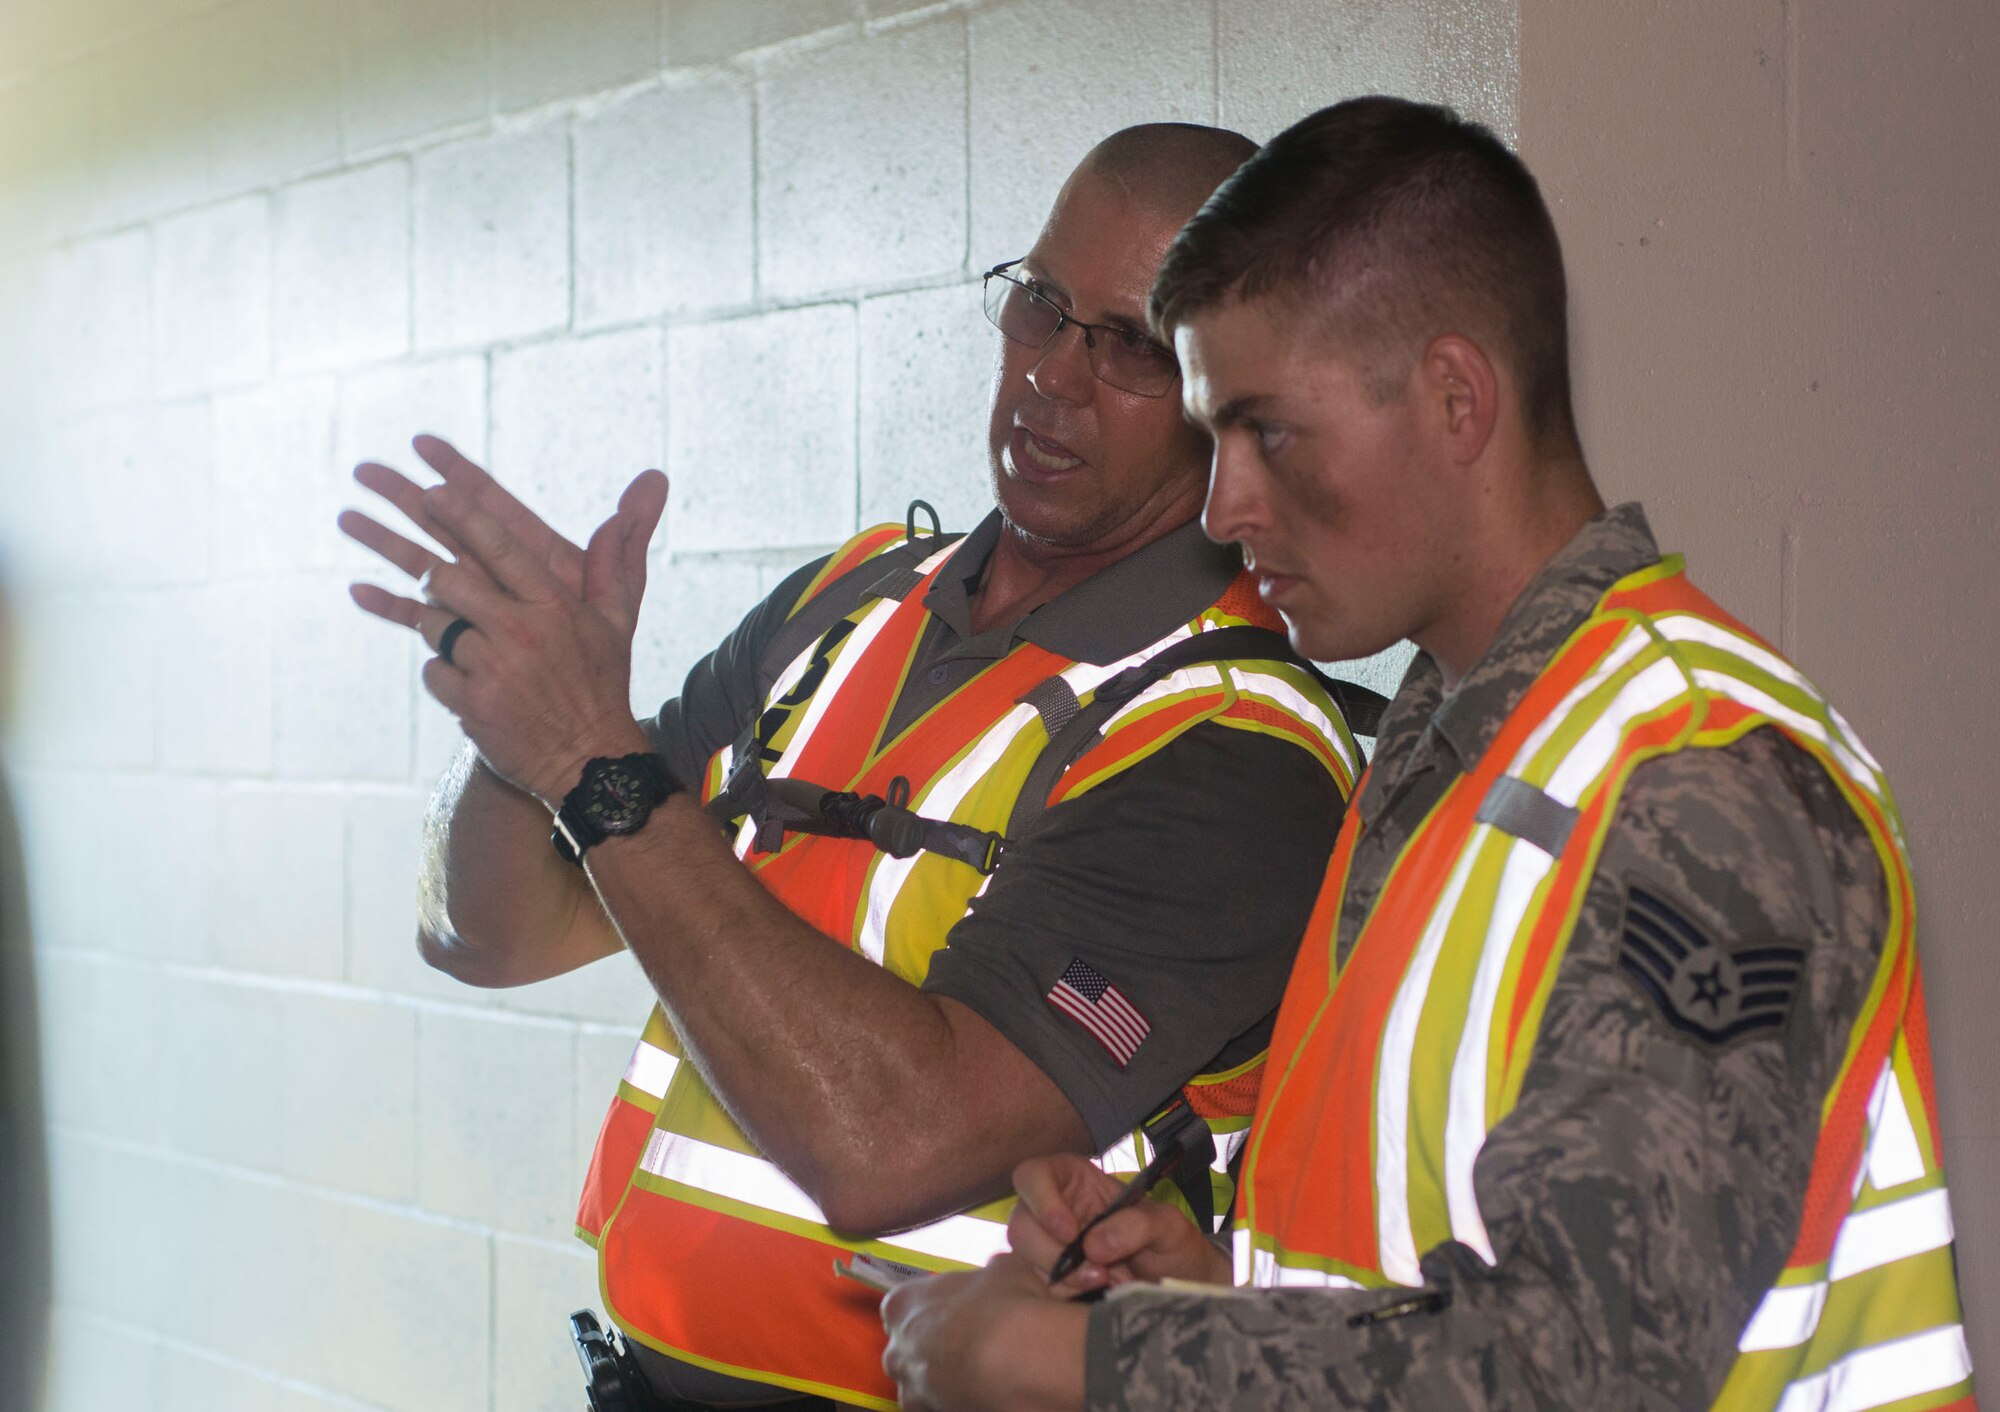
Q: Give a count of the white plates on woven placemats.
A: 0